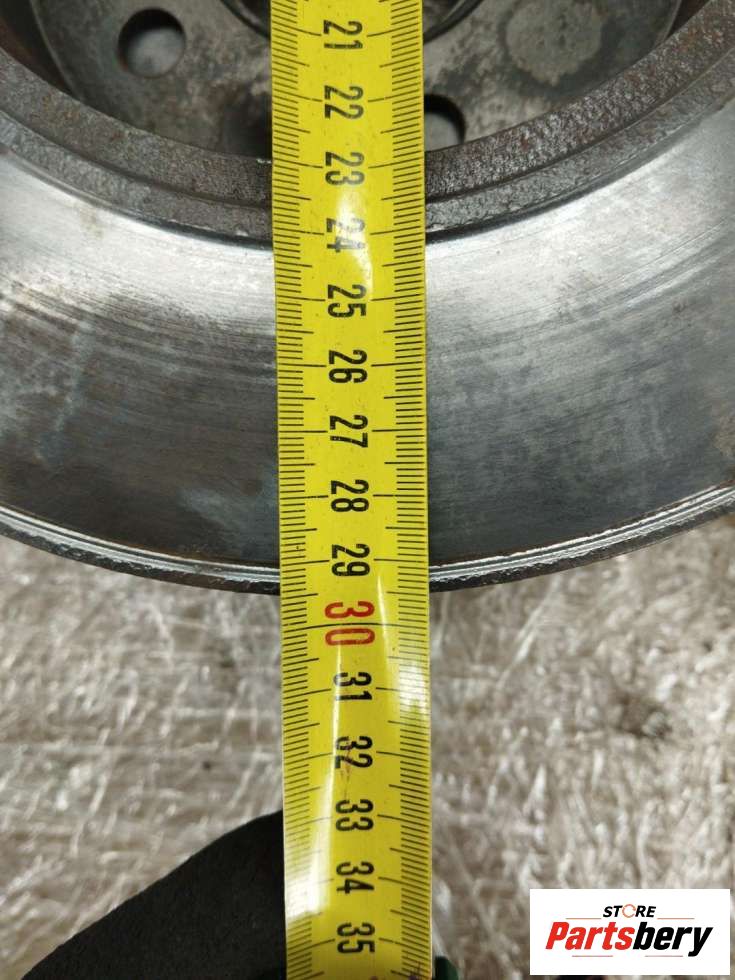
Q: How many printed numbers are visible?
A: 15